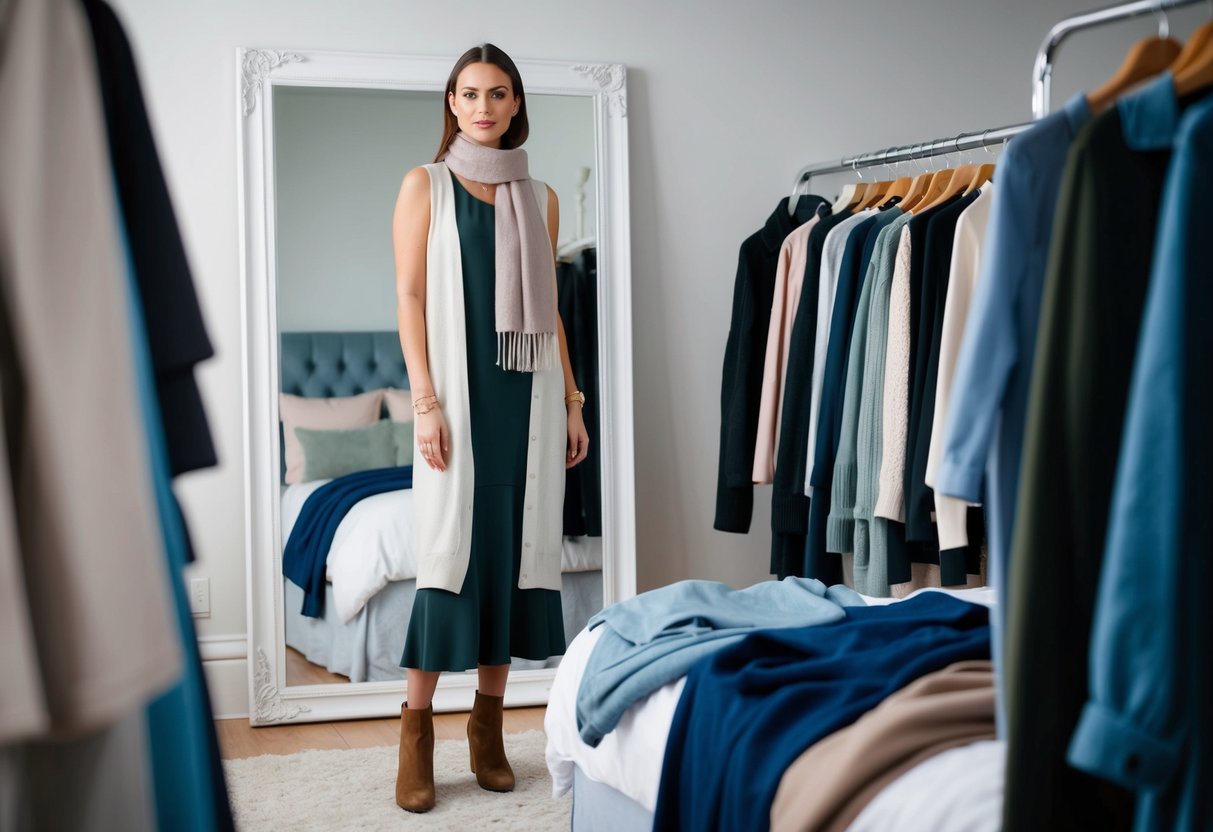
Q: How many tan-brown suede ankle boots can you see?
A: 2